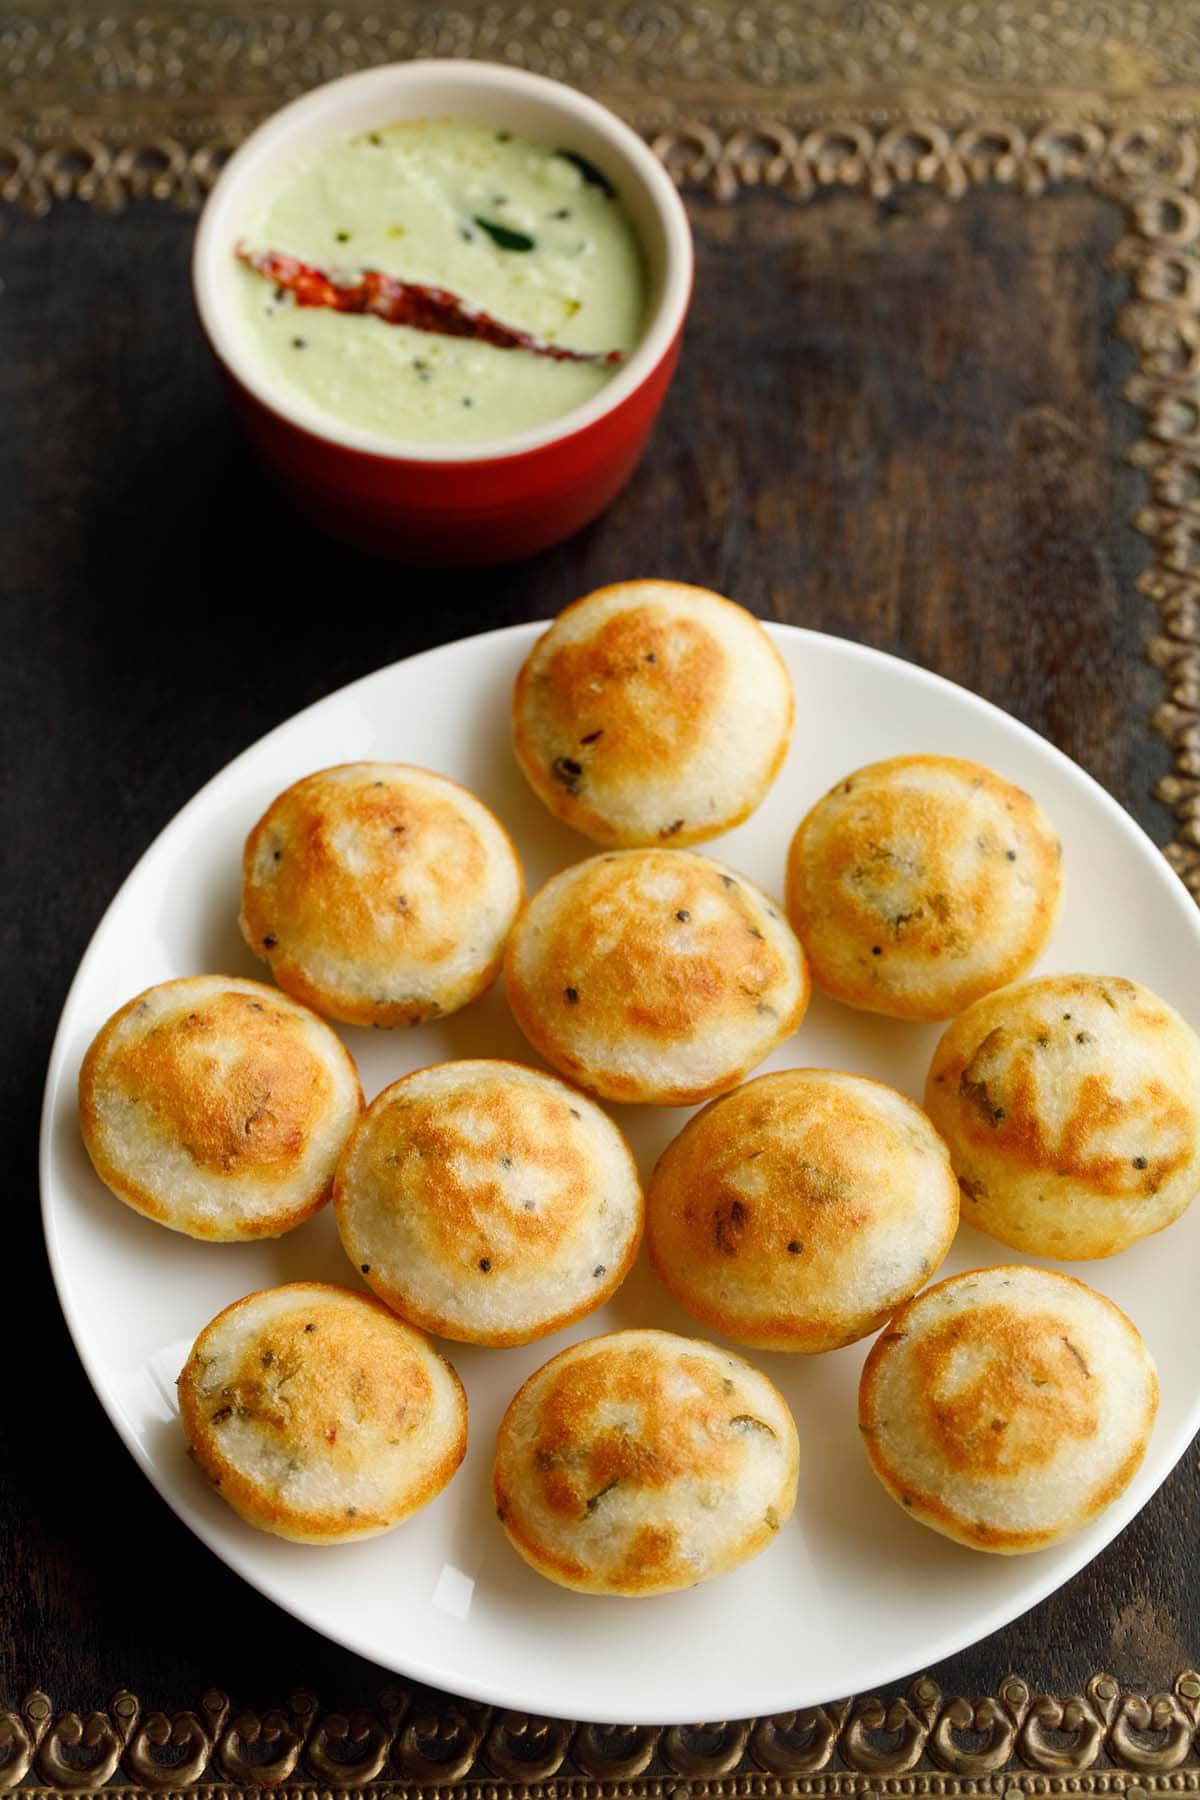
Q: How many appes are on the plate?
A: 11